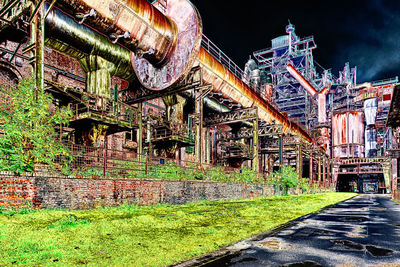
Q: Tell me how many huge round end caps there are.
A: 1